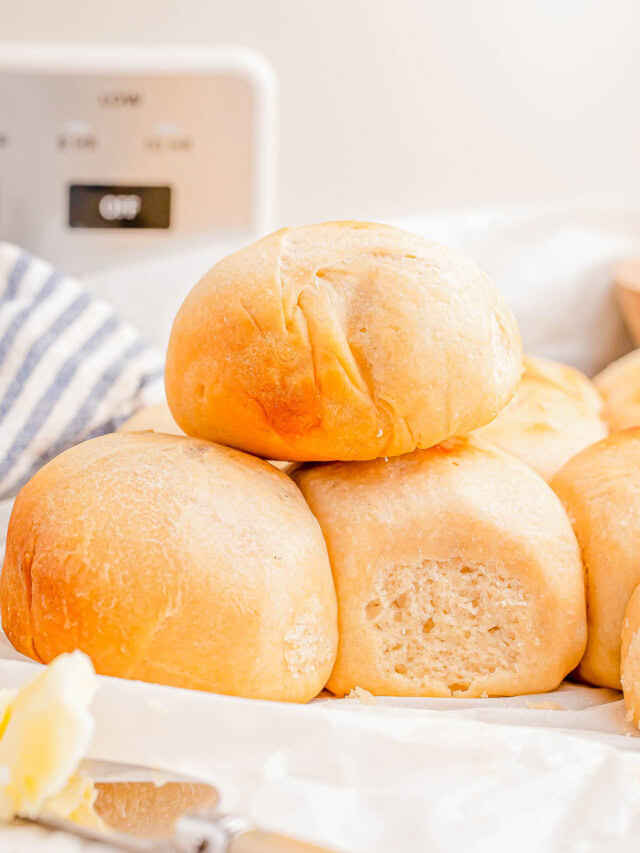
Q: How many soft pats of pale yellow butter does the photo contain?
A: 1